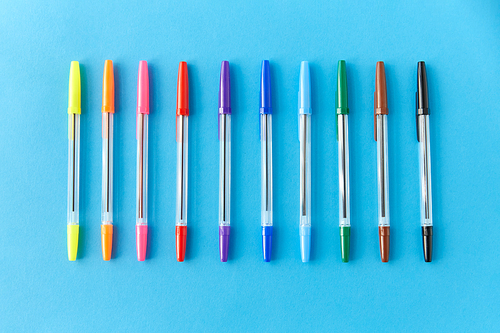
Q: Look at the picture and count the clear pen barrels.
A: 10